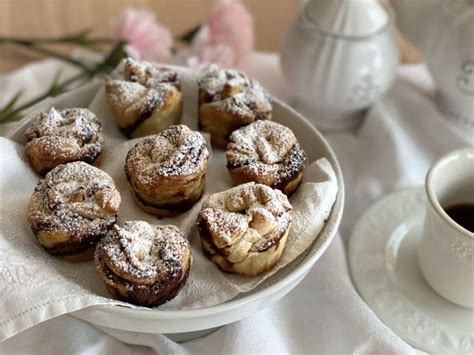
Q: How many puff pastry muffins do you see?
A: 8